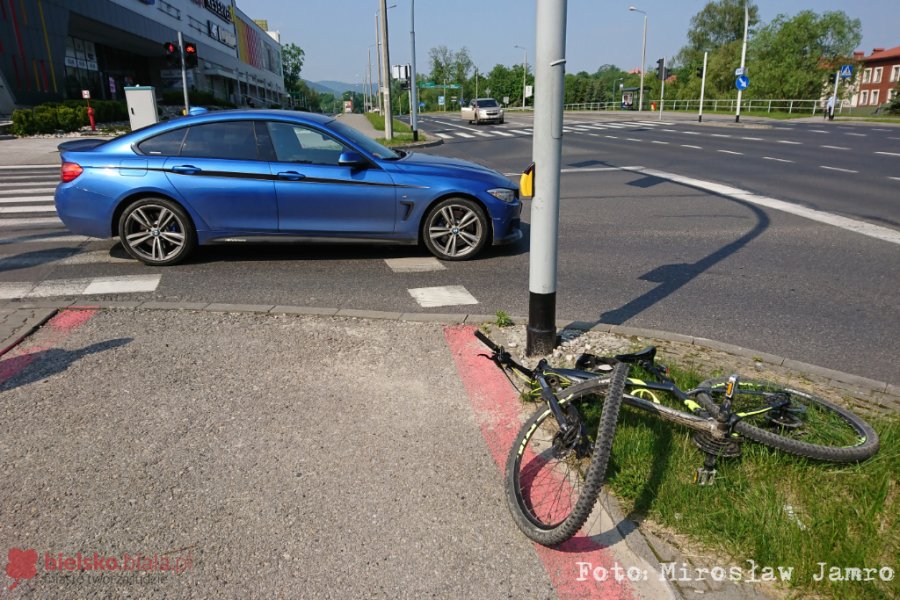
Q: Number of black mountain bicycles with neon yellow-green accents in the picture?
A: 1